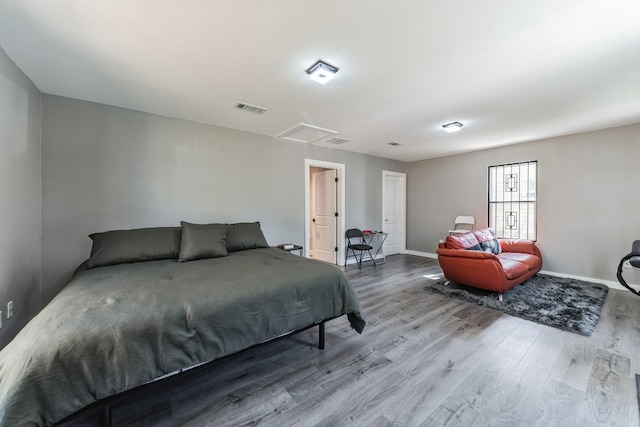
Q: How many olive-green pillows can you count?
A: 3